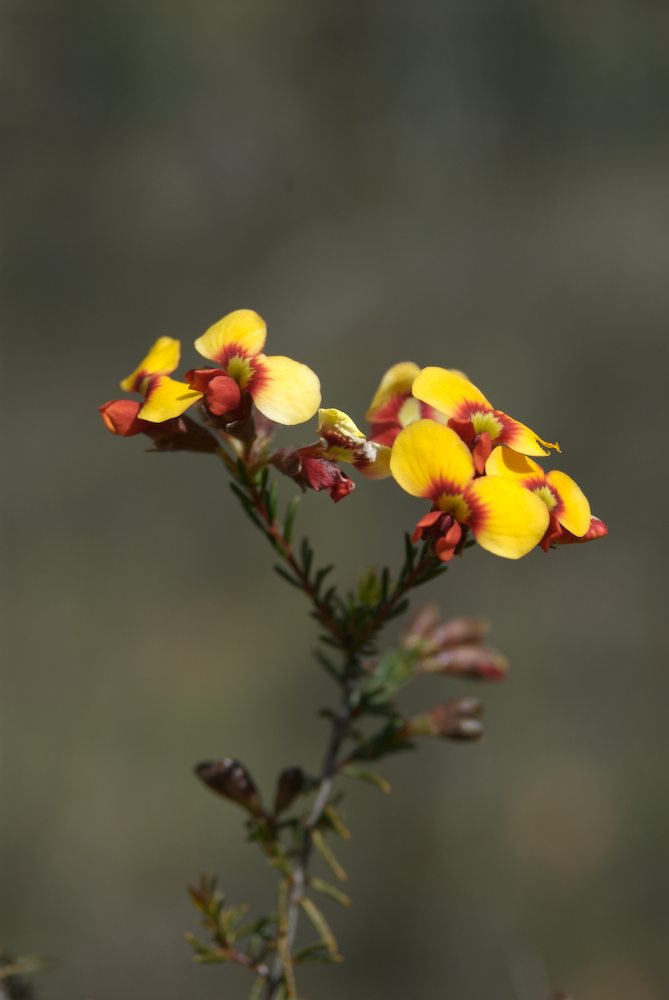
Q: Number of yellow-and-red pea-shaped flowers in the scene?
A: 7